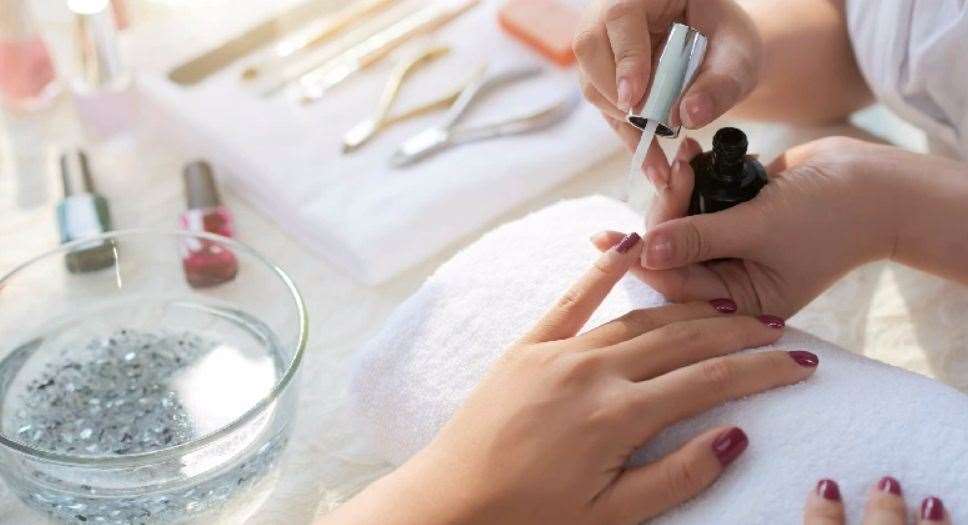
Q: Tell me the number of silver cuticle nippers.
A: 1